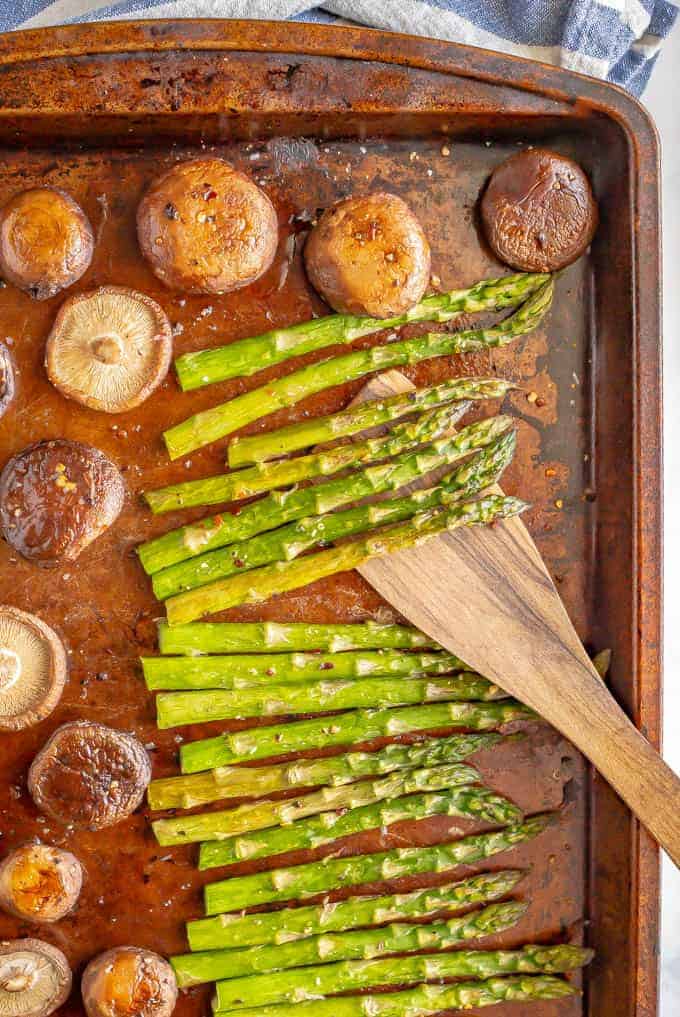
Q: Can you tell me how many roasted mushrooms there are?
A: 12